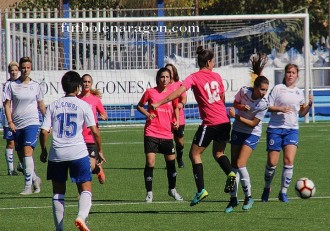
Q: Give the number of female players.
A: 9